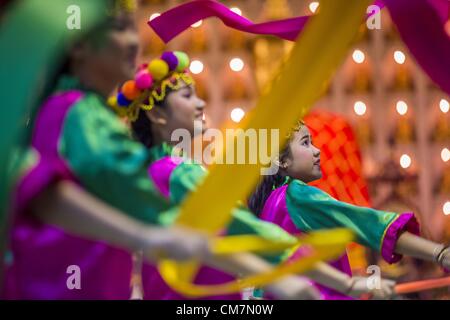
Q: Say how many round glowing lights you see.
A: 15